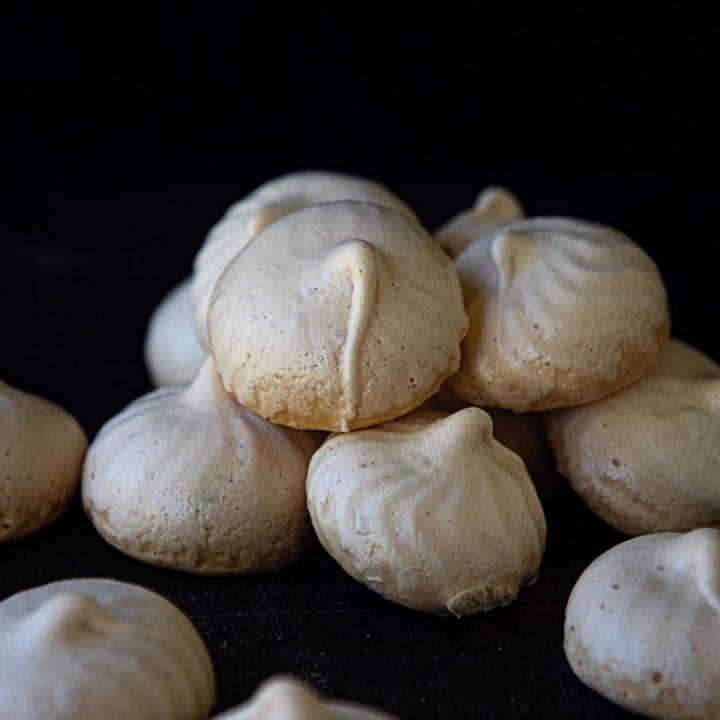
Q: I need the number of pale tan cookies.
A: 12